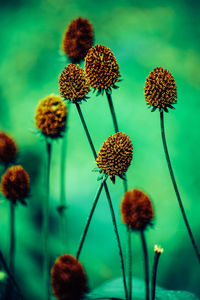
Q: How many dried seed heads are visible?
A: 10